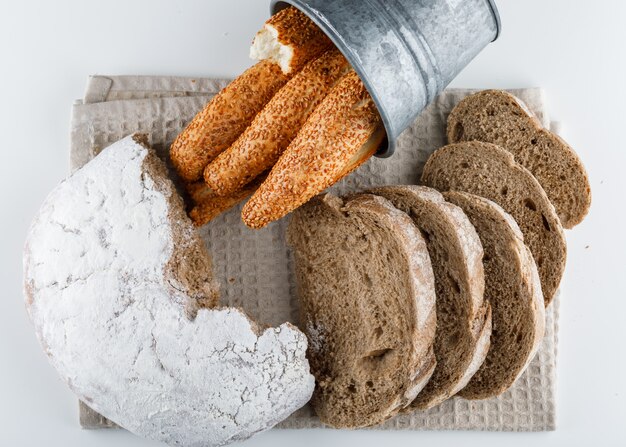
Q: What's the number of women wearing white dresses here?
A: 0